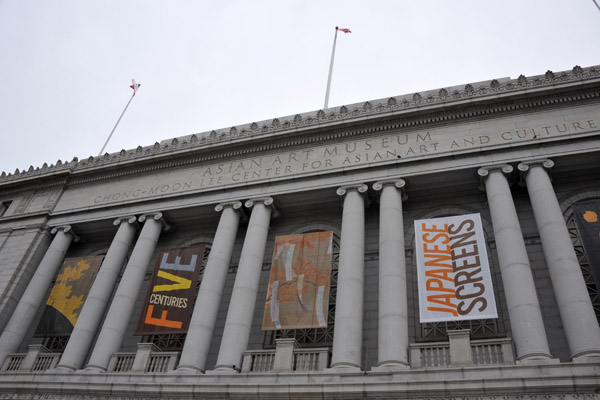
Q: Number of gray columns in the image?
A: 9